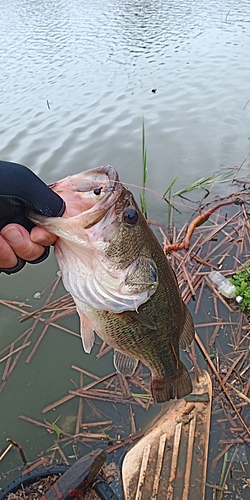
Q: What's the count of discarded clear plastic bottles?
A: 1